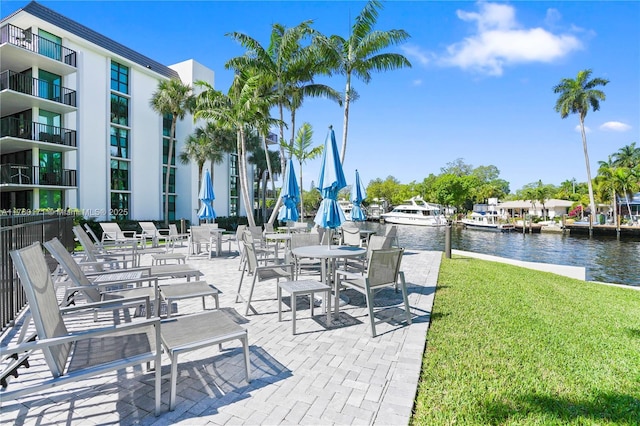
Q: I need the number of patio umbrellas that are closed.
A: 4